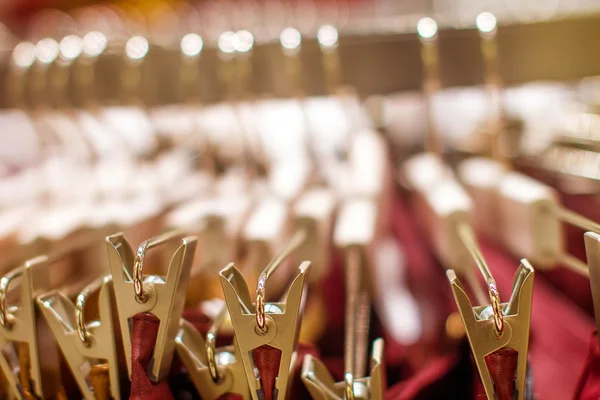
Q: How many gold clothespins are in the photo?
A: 8